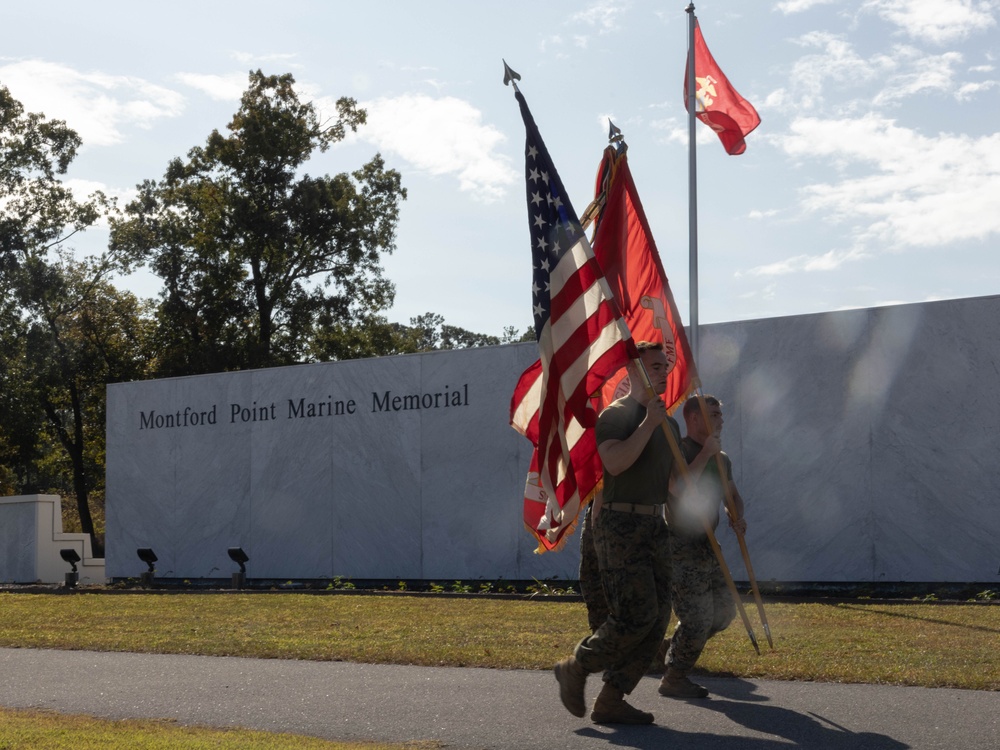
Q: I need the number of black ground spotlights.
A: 3